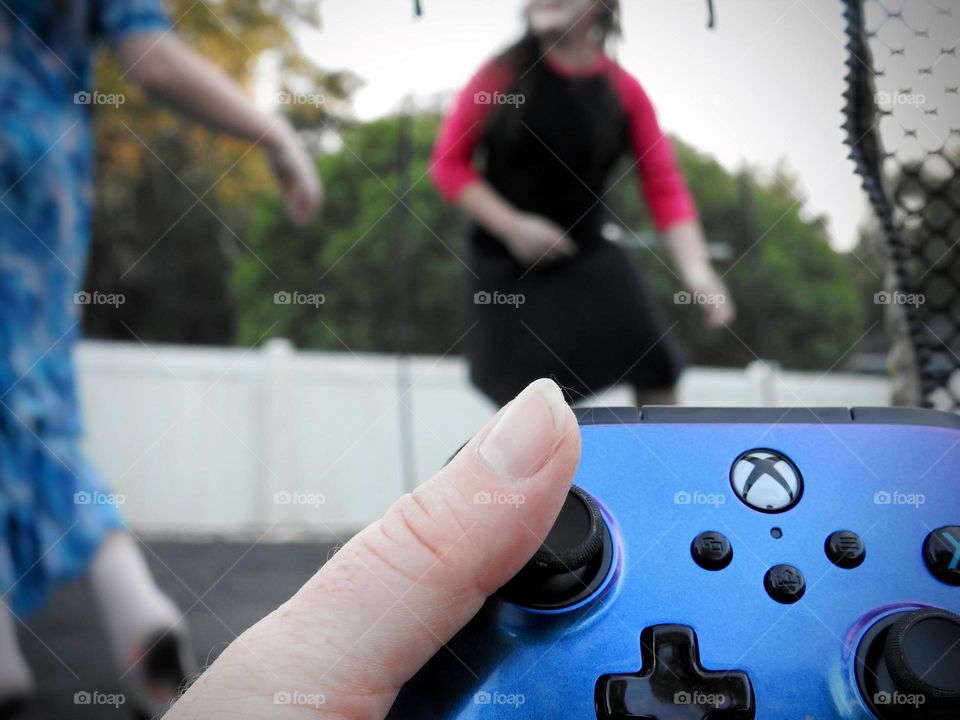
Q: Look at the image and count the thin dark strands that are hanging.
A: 2